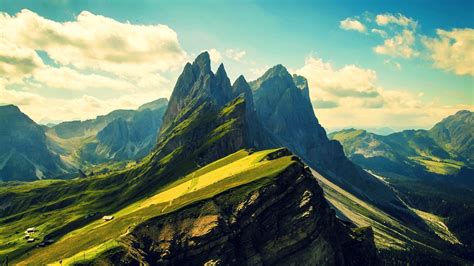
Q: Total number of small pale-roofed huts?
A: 4